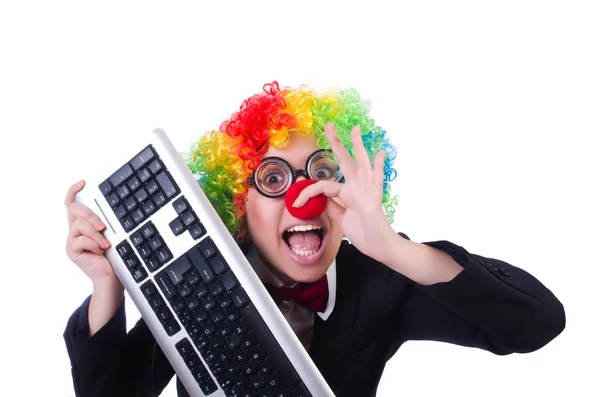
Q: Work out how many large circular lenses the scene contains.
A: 2